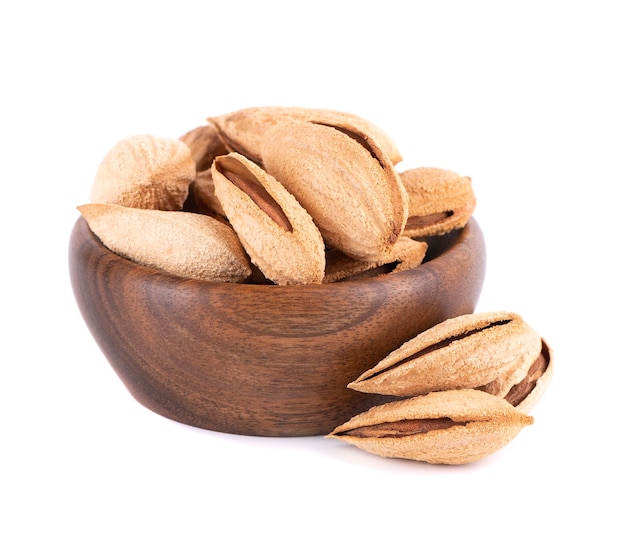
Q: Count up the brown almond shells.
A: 12